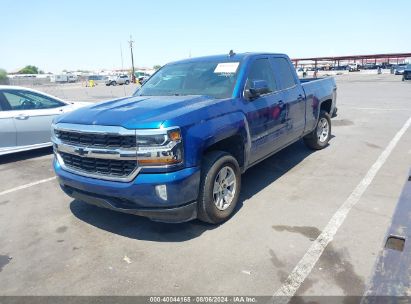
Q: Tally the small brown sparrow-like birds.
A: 0